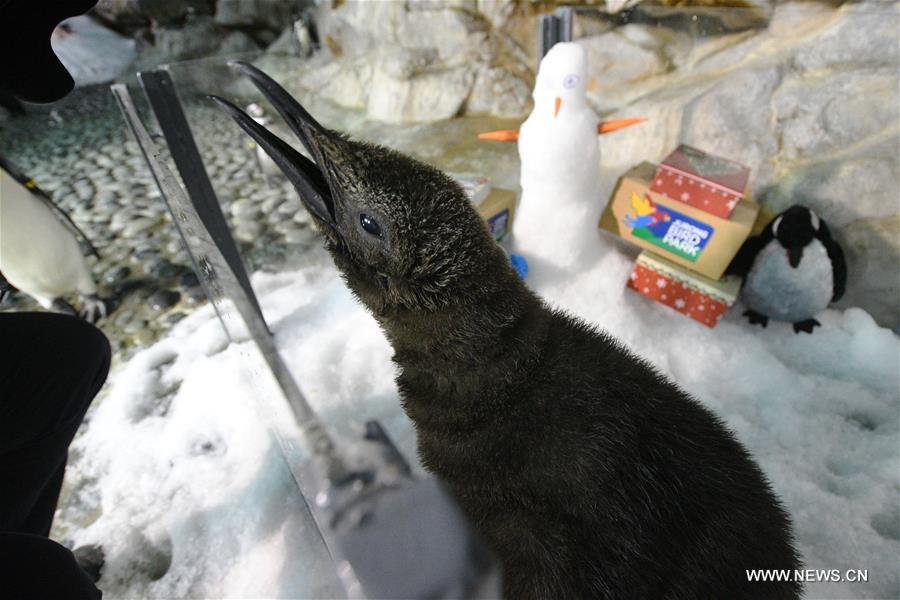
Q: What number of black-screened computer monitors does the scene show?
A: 0